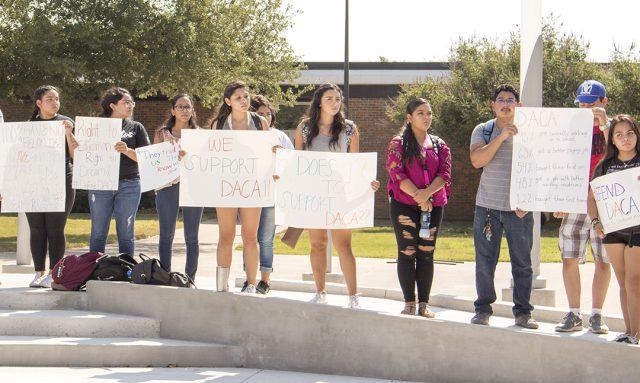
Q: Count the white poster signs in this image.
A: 7